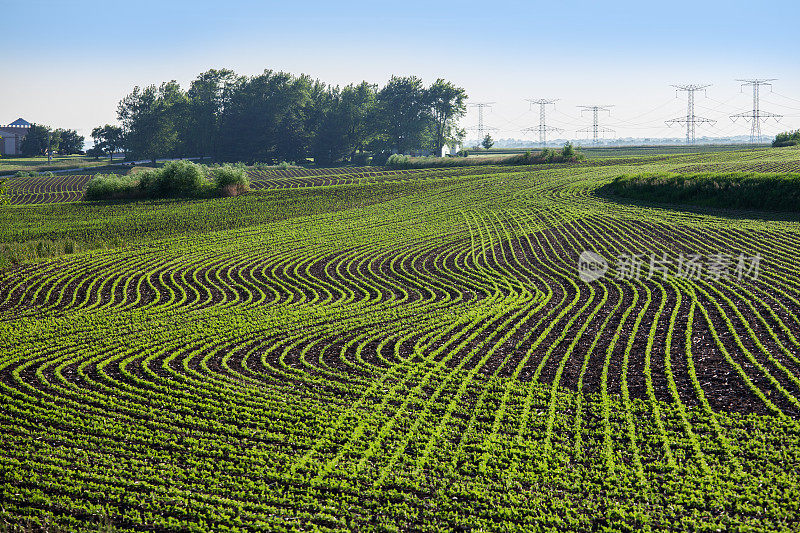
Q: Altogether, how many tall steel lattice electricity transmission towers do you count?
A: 5